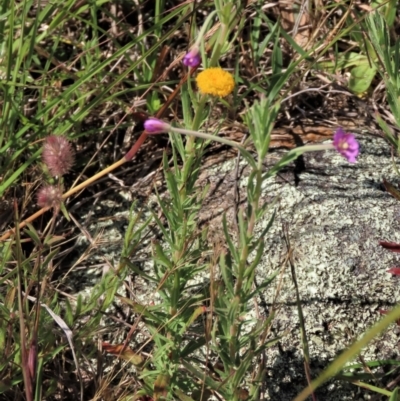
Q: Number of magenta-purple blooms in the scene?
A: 3